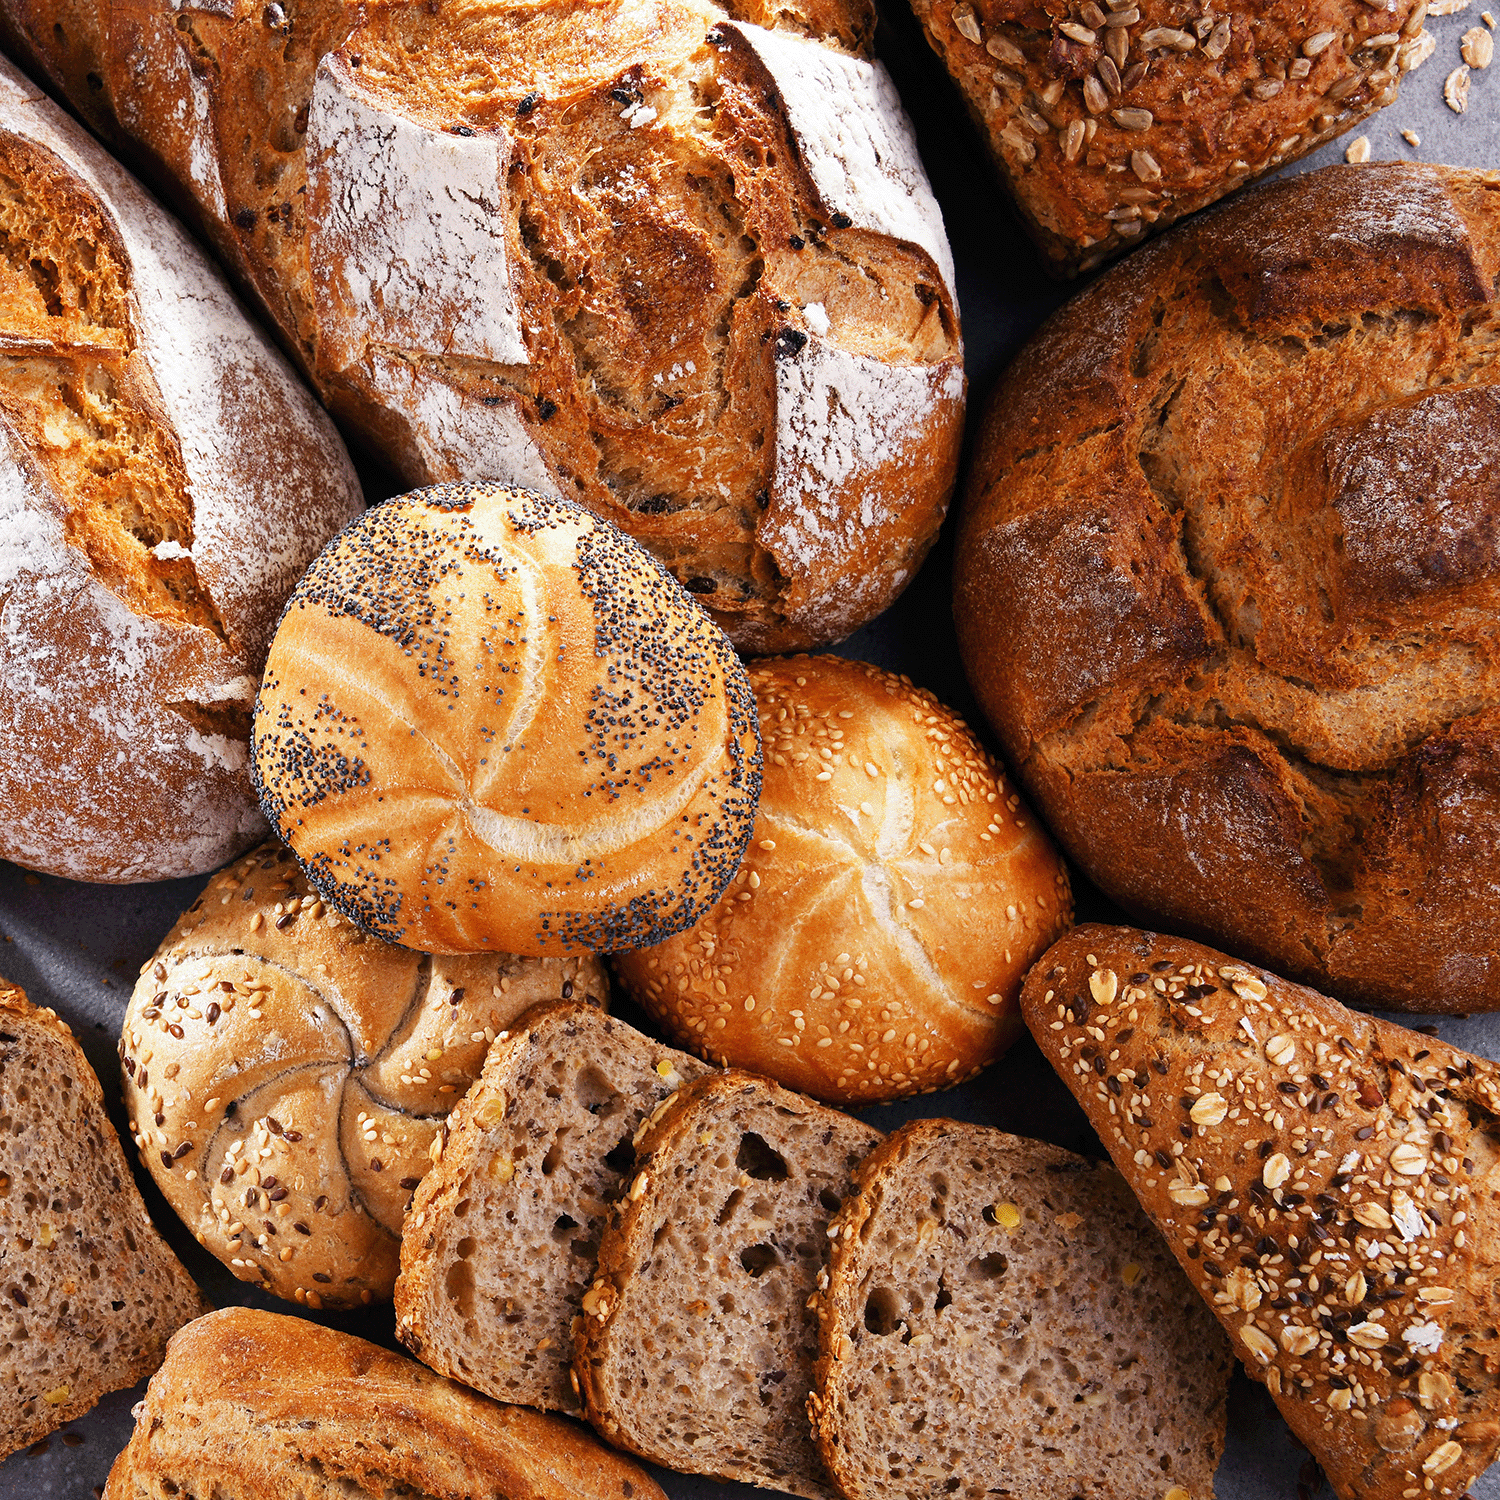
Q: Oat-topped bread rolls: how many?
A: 1